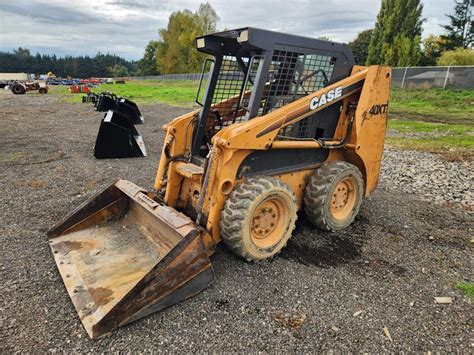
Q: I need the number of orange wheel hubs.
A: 2